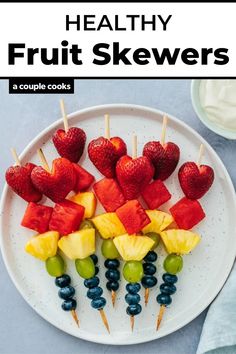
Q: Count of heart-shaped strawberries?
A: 7